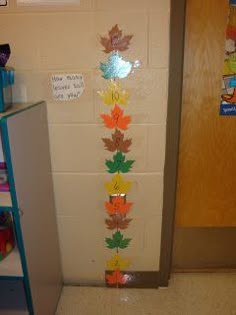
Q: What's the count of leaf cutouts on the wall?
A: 12